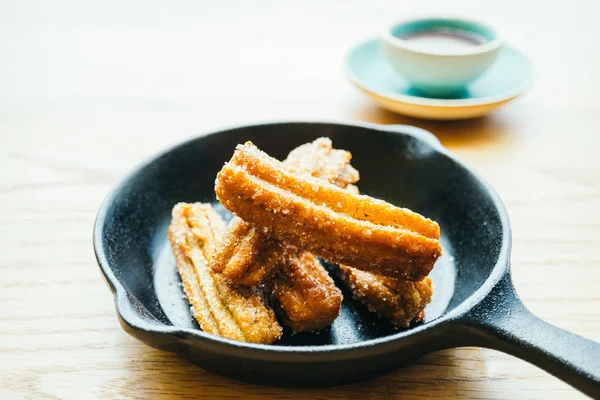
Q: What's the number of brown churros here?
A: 5